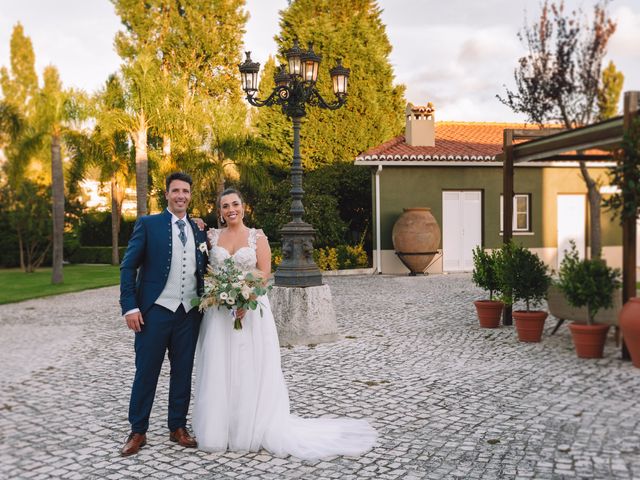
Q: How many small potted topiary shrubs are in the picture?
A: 3